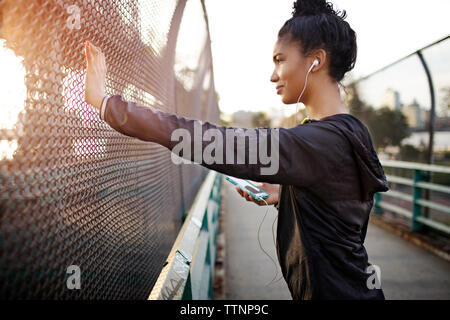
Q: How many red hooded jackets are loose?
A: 0